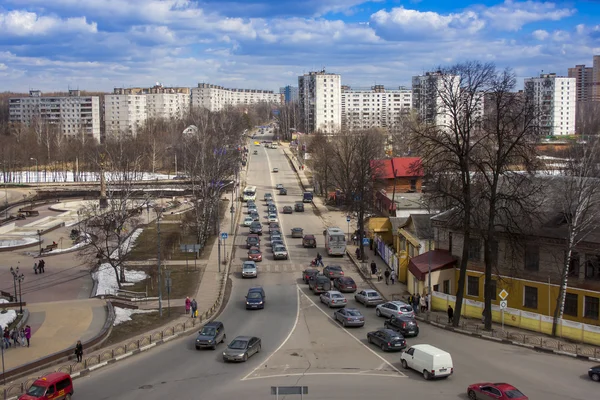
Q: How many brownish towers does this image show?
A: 2